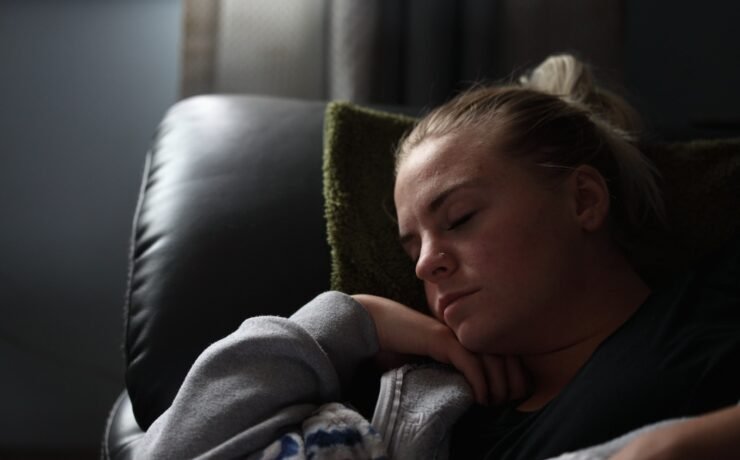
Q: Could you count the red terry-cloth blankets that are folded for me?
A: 0